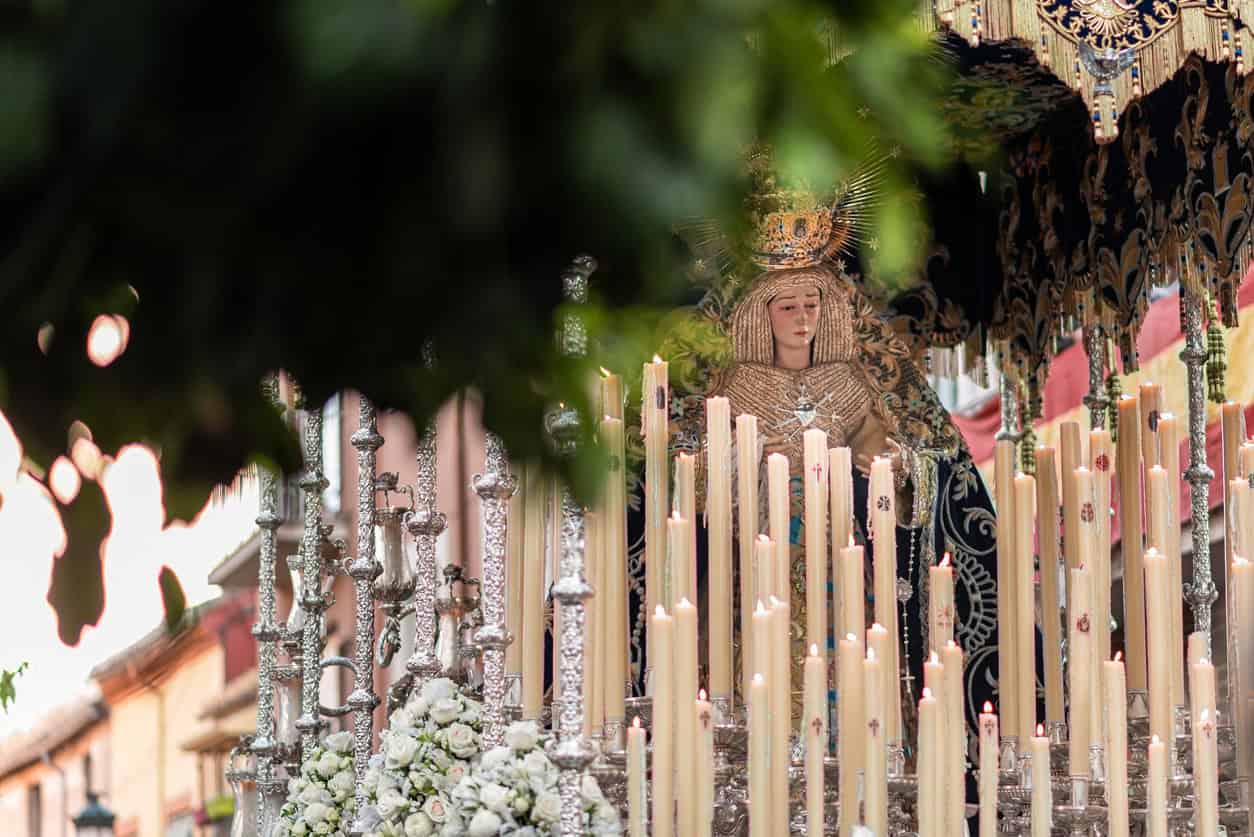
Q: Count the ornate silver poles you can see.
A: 9